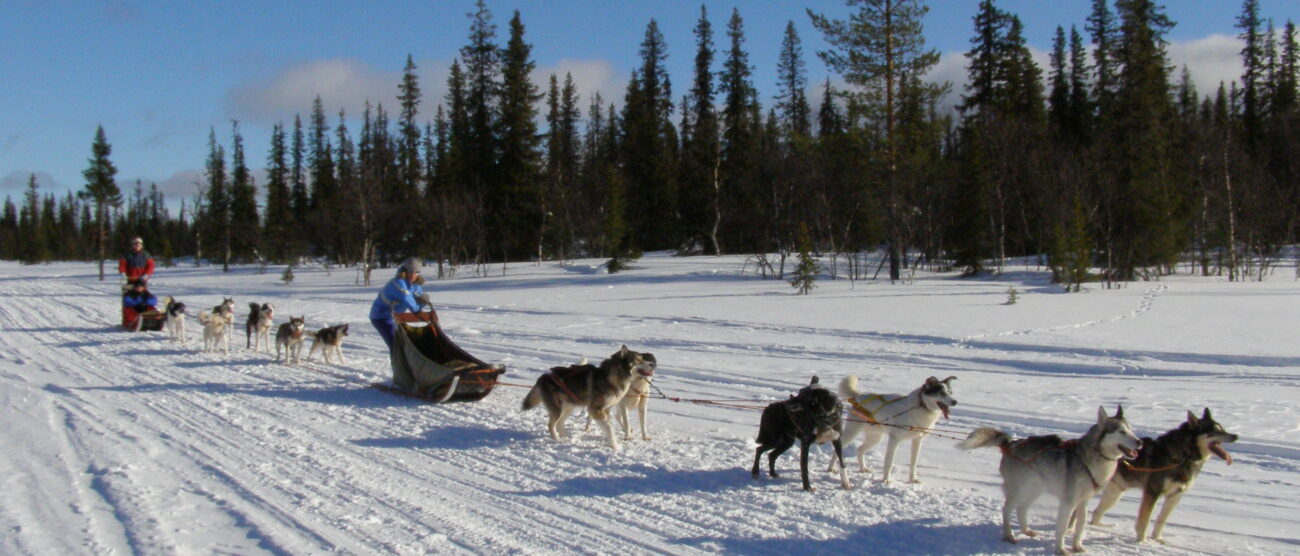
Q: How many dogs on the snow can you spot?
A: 12